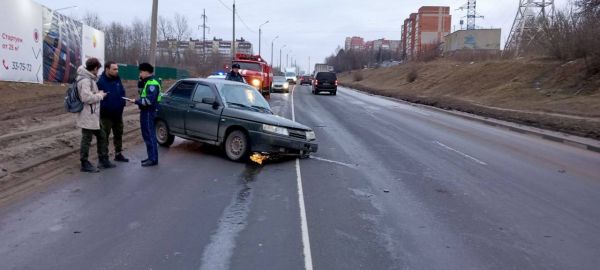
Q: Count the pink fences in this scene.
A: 0